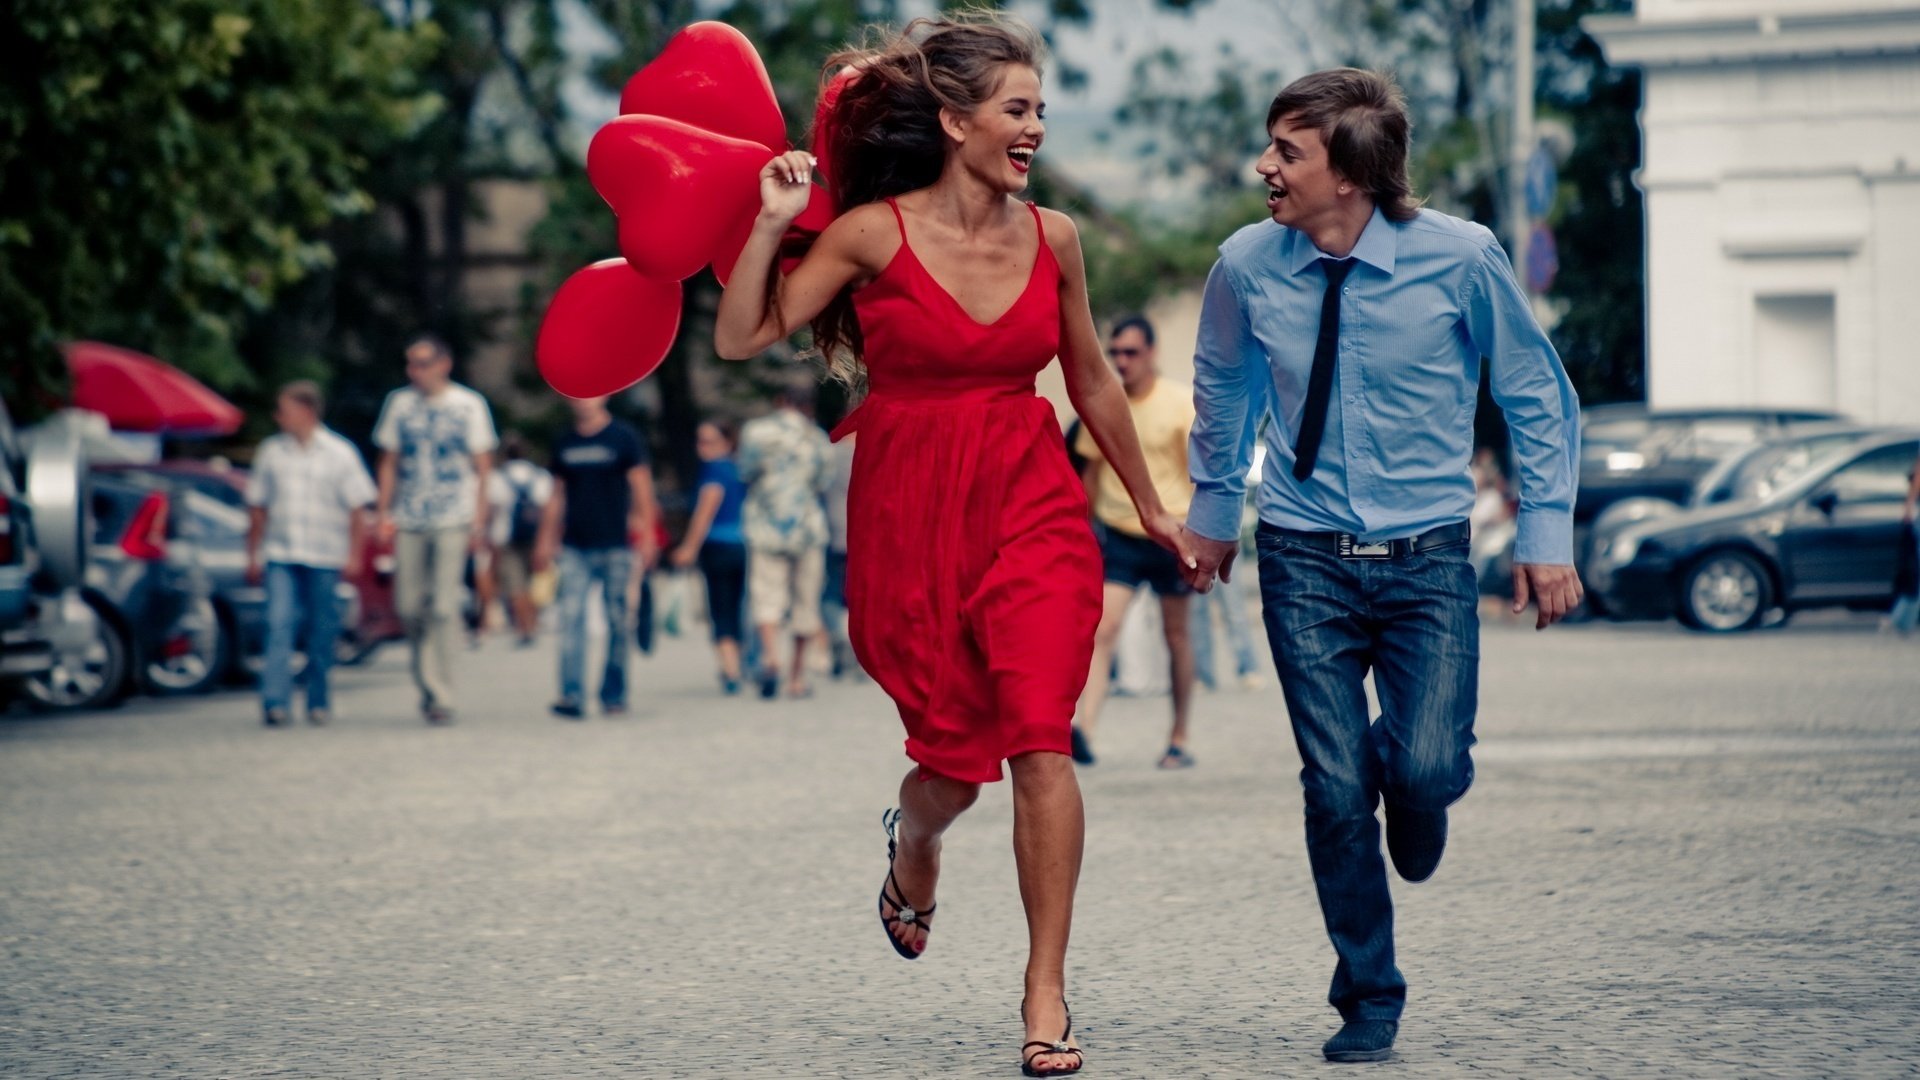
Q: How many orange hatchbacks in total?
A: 0